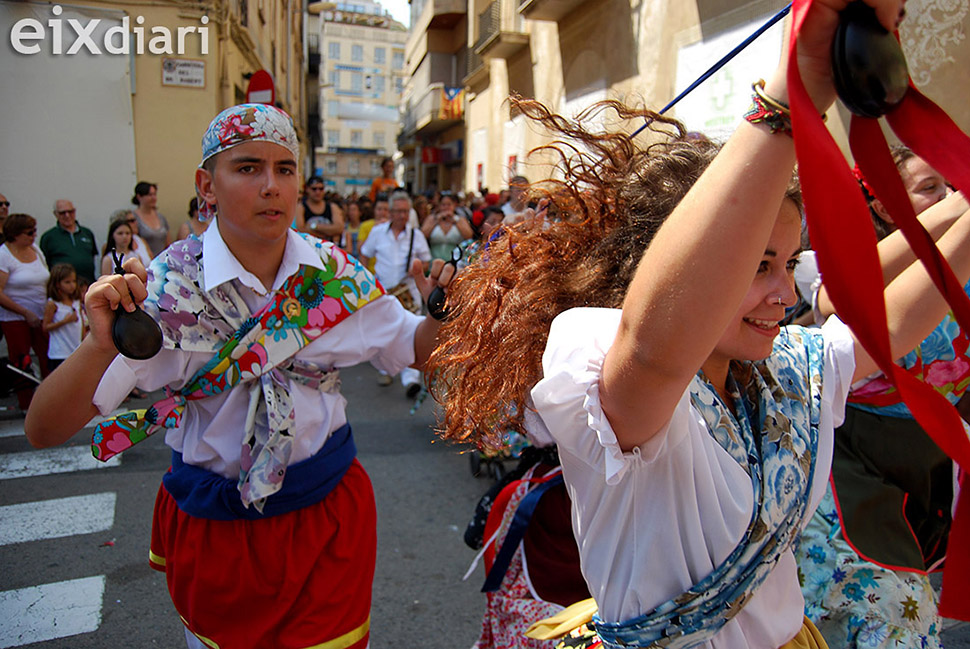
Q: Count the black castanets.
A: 3